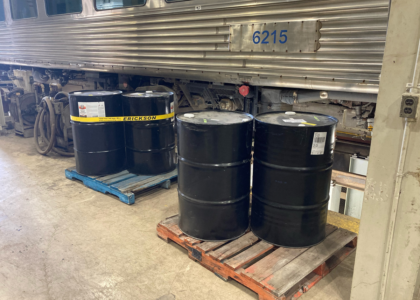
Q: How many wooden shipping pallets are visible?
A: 2